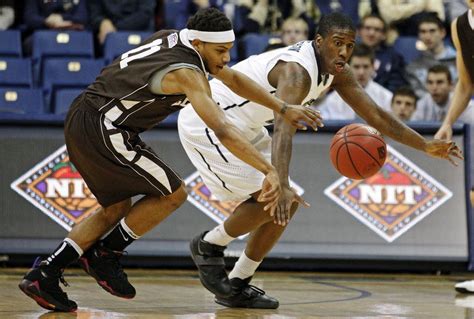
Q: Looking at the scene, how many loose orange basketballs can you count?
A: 1